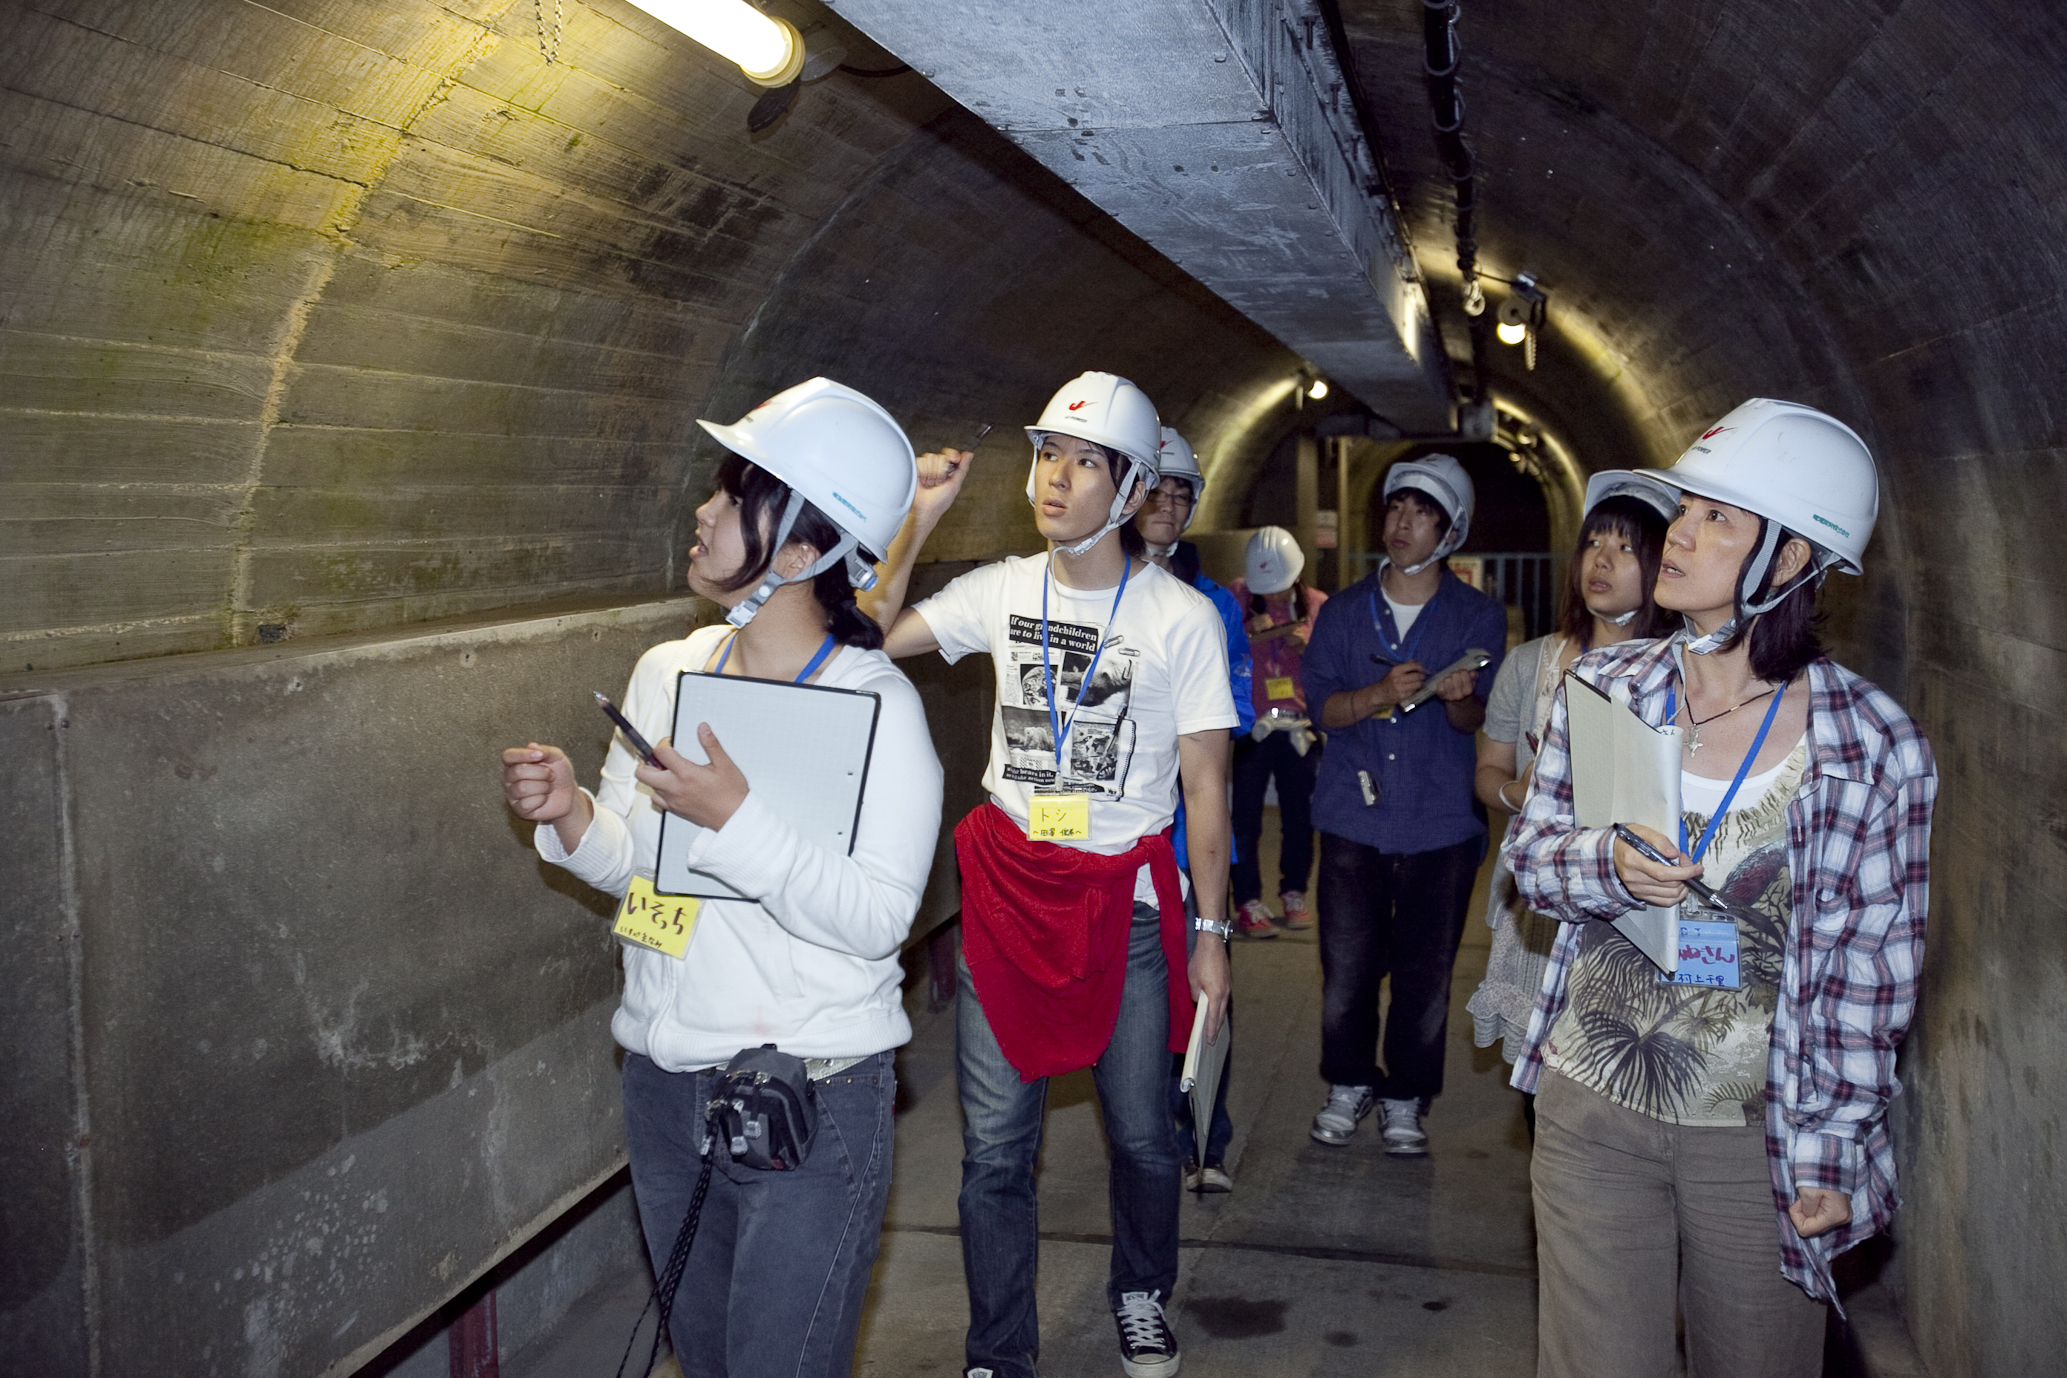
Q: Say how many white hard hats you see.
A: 7